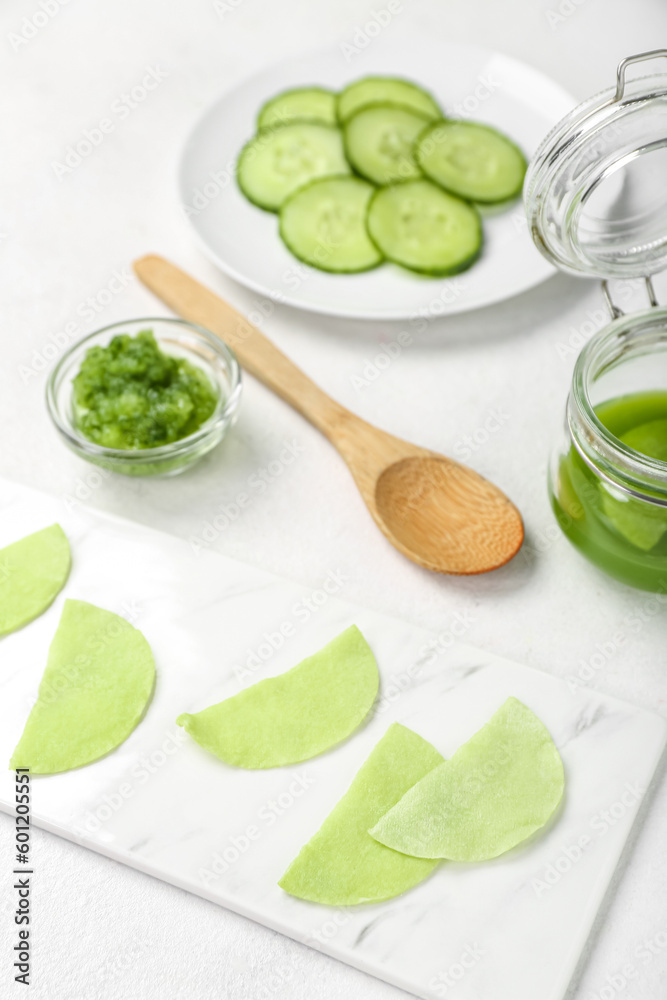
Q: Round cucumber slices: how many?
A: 7